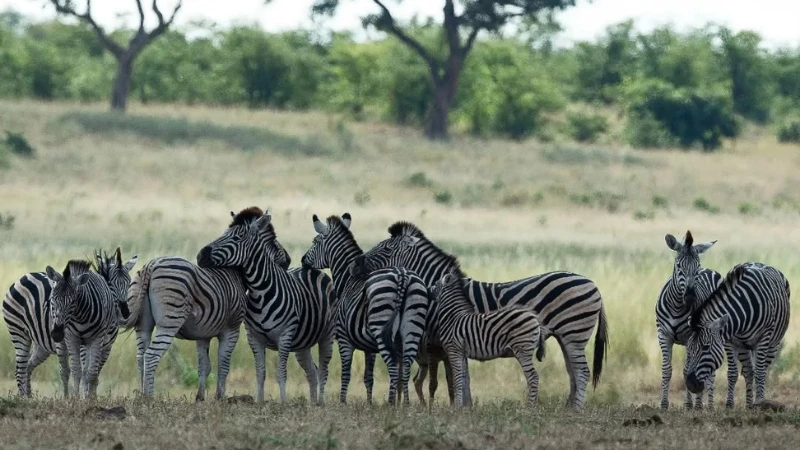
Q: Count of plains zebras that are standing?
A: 9